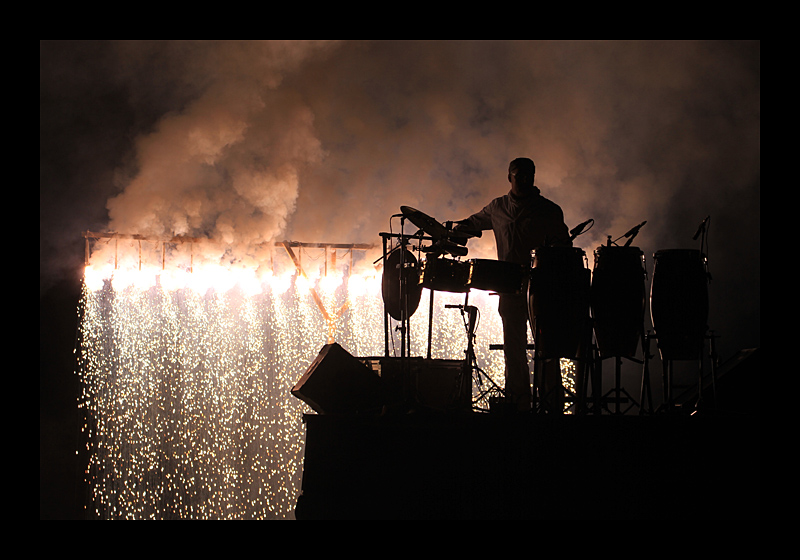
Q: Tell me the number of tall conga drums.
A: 3